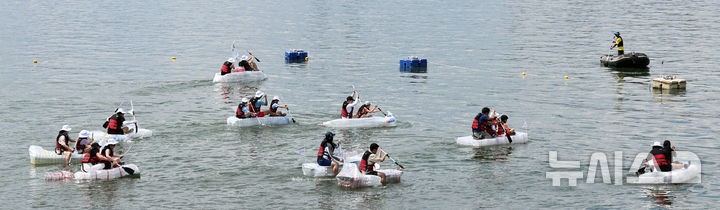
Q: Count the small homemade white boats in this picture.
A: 10